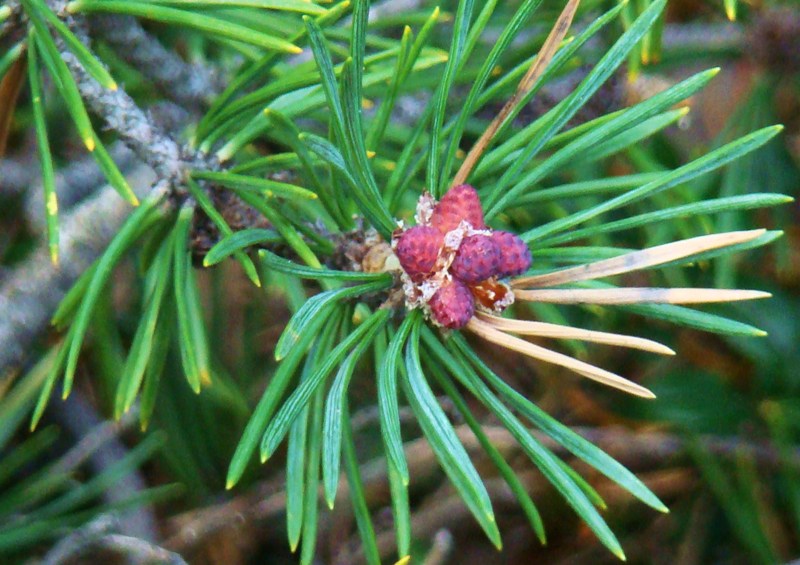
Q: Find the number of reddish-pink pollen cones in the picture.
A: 5